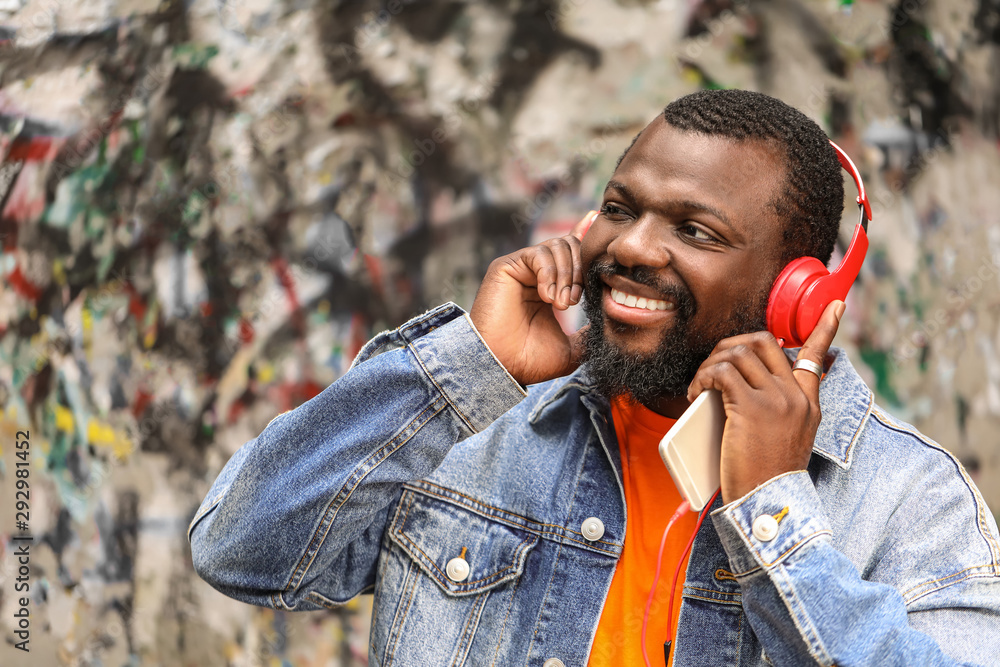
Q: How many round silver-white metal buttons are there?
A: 4